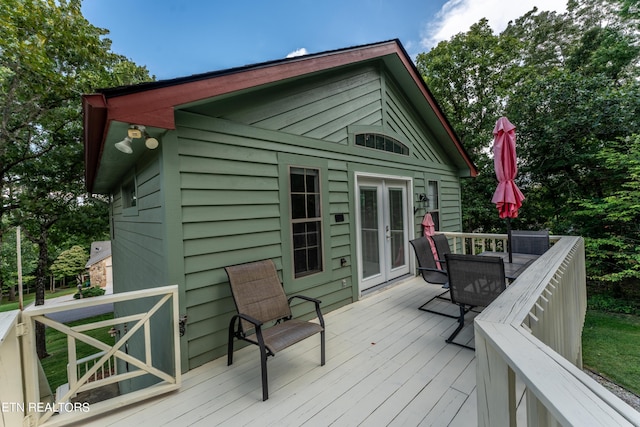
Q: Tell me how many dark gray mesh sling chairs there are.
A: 4